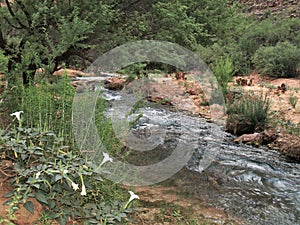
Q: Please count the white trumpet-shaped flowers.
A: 5